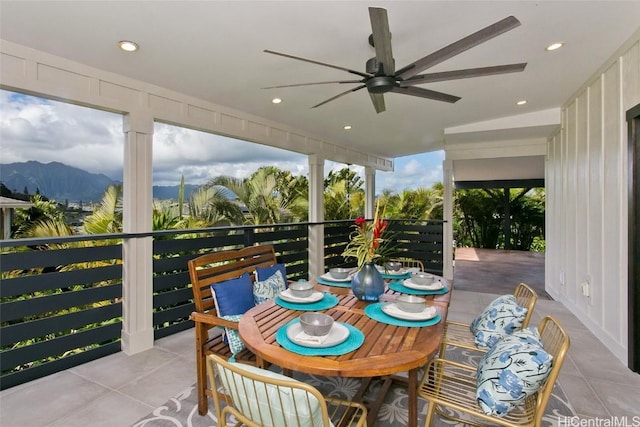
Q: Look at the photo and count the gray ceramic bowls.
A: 6